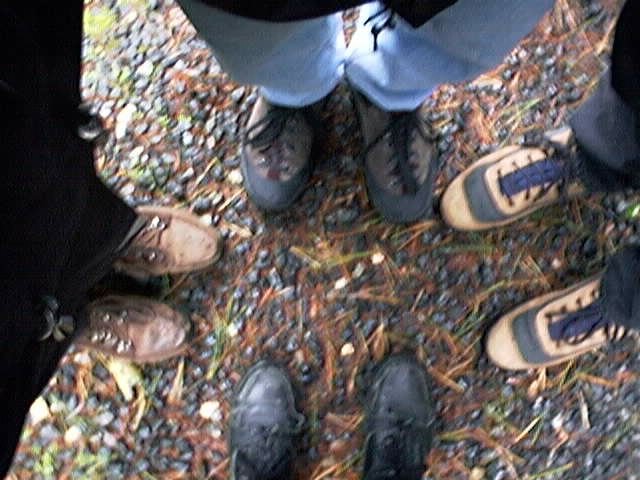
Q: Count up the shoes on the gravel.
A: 8